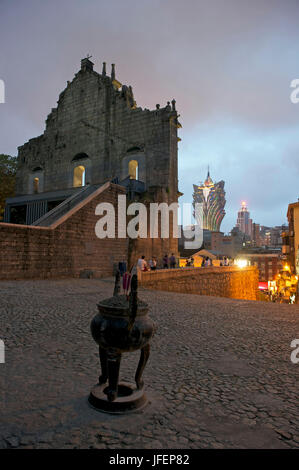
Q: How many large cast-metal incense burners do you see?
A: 1